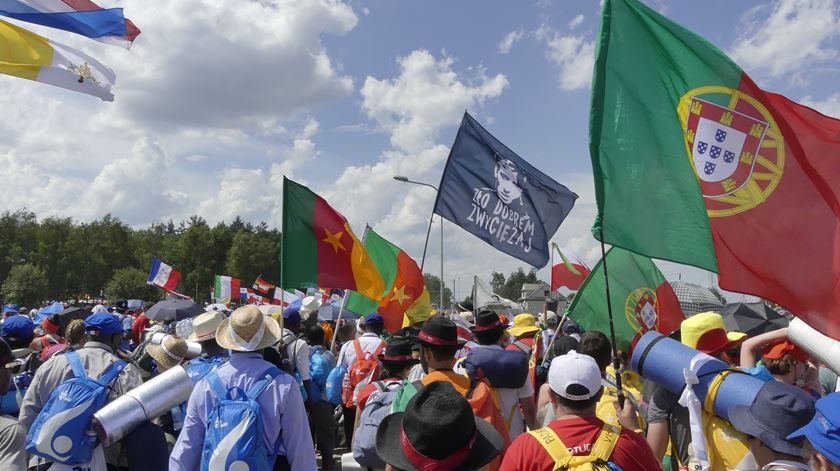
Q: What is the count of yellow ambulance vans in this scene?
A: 0